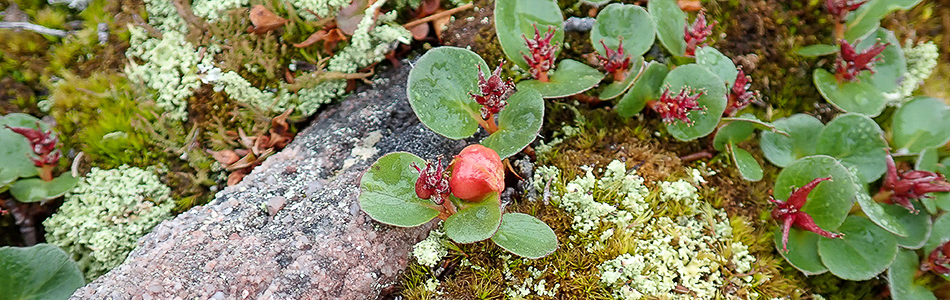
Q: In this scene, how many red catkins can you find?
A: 13